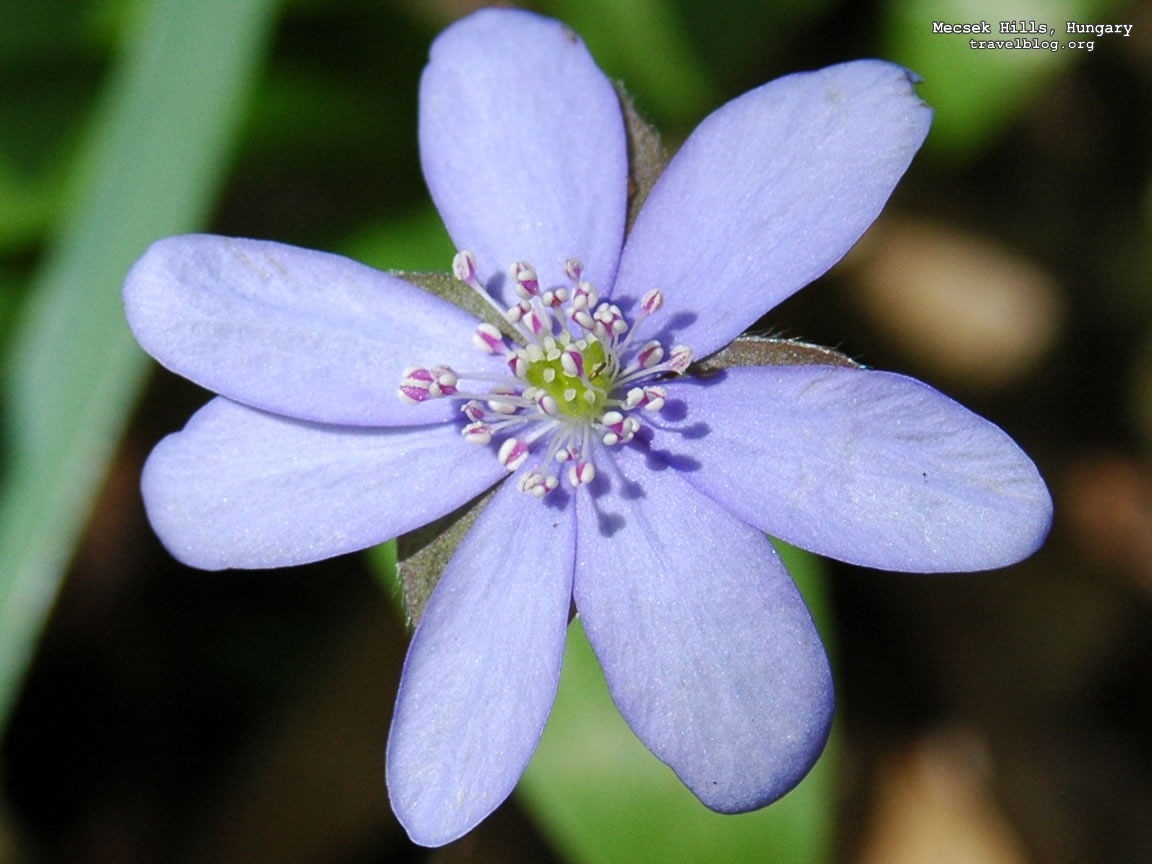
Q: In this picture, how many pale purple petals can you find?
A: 7